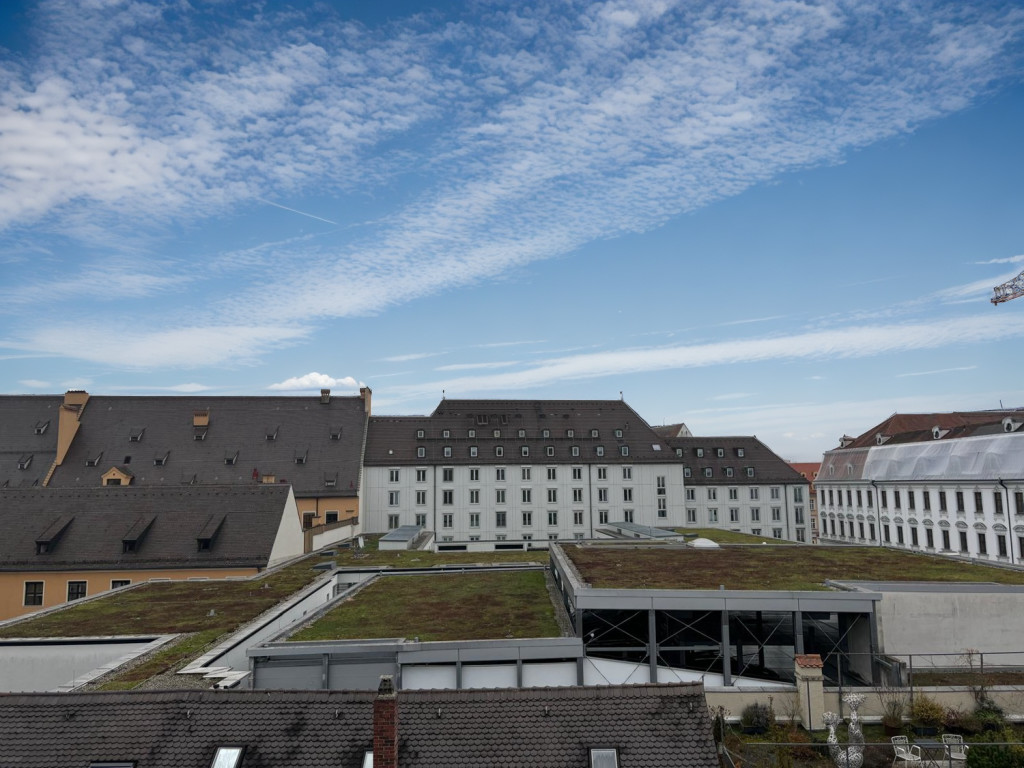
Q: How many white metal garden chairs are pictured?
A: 2